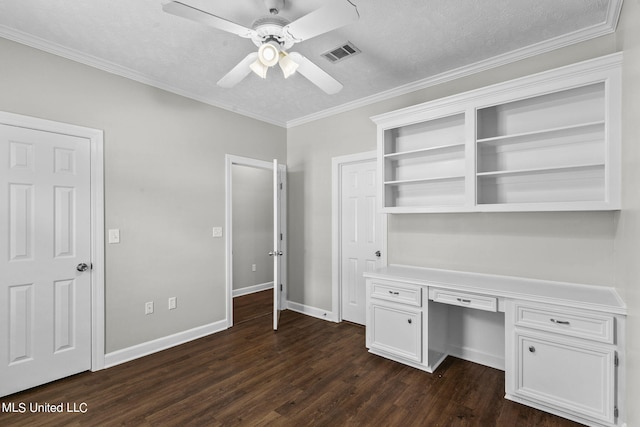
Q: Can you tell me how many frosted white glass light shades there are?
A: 3